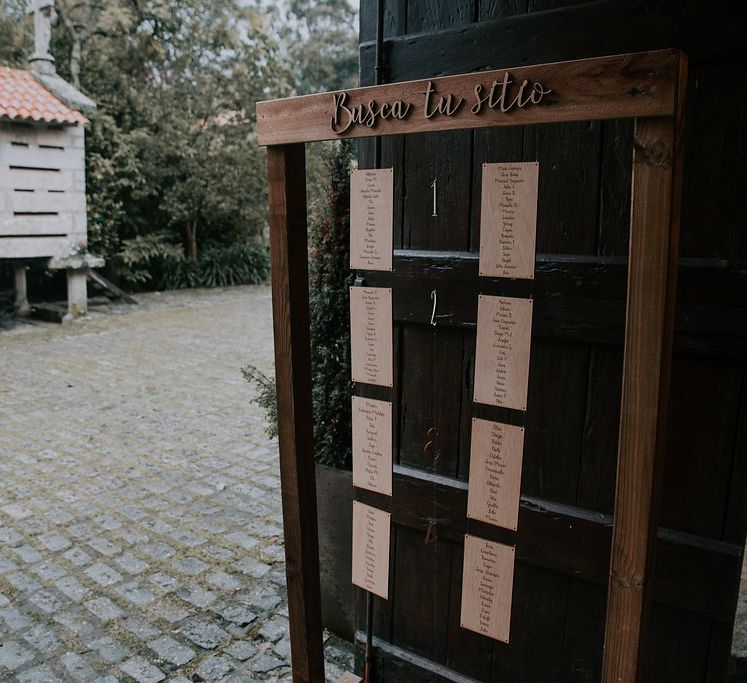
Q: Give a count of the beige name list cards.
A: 8